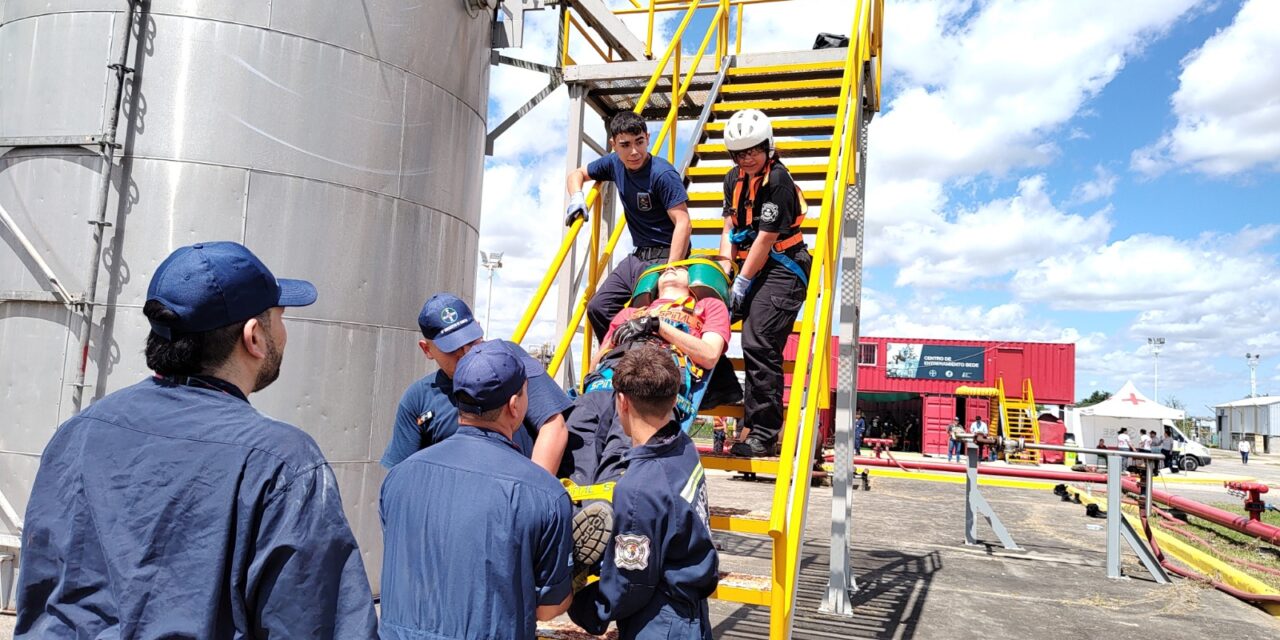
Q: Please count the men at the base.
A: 4